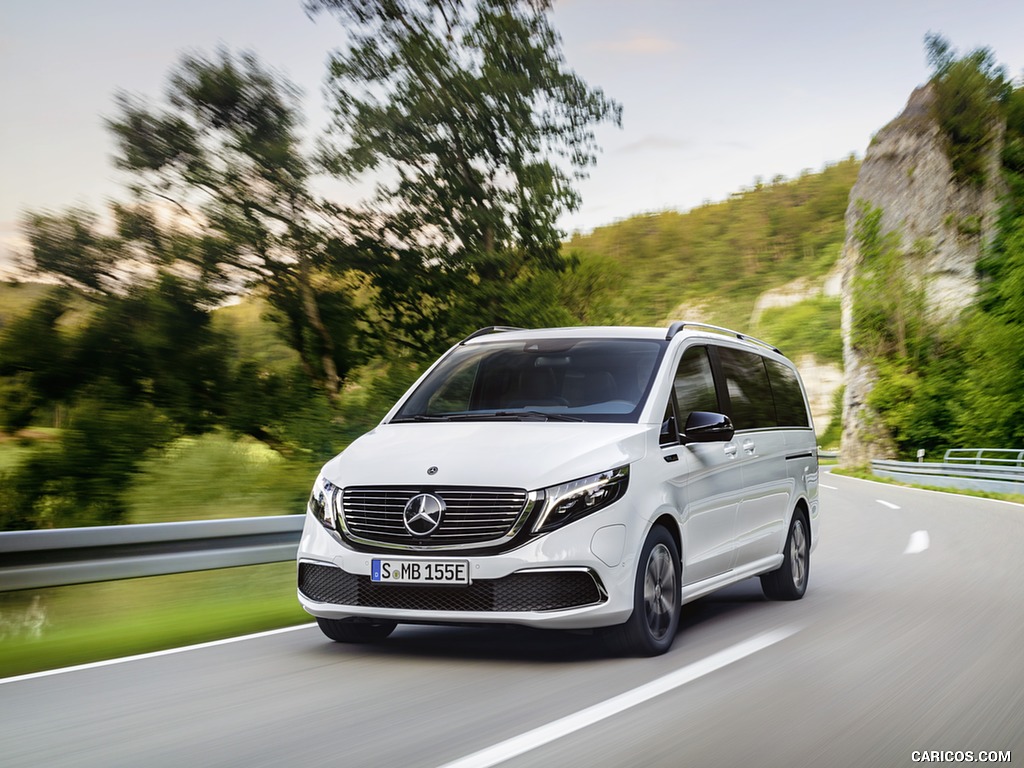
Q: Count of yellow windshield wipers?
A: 0